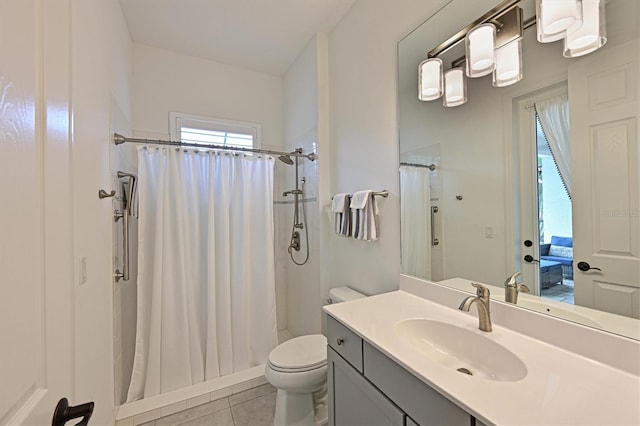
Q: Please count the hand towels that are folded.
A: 2